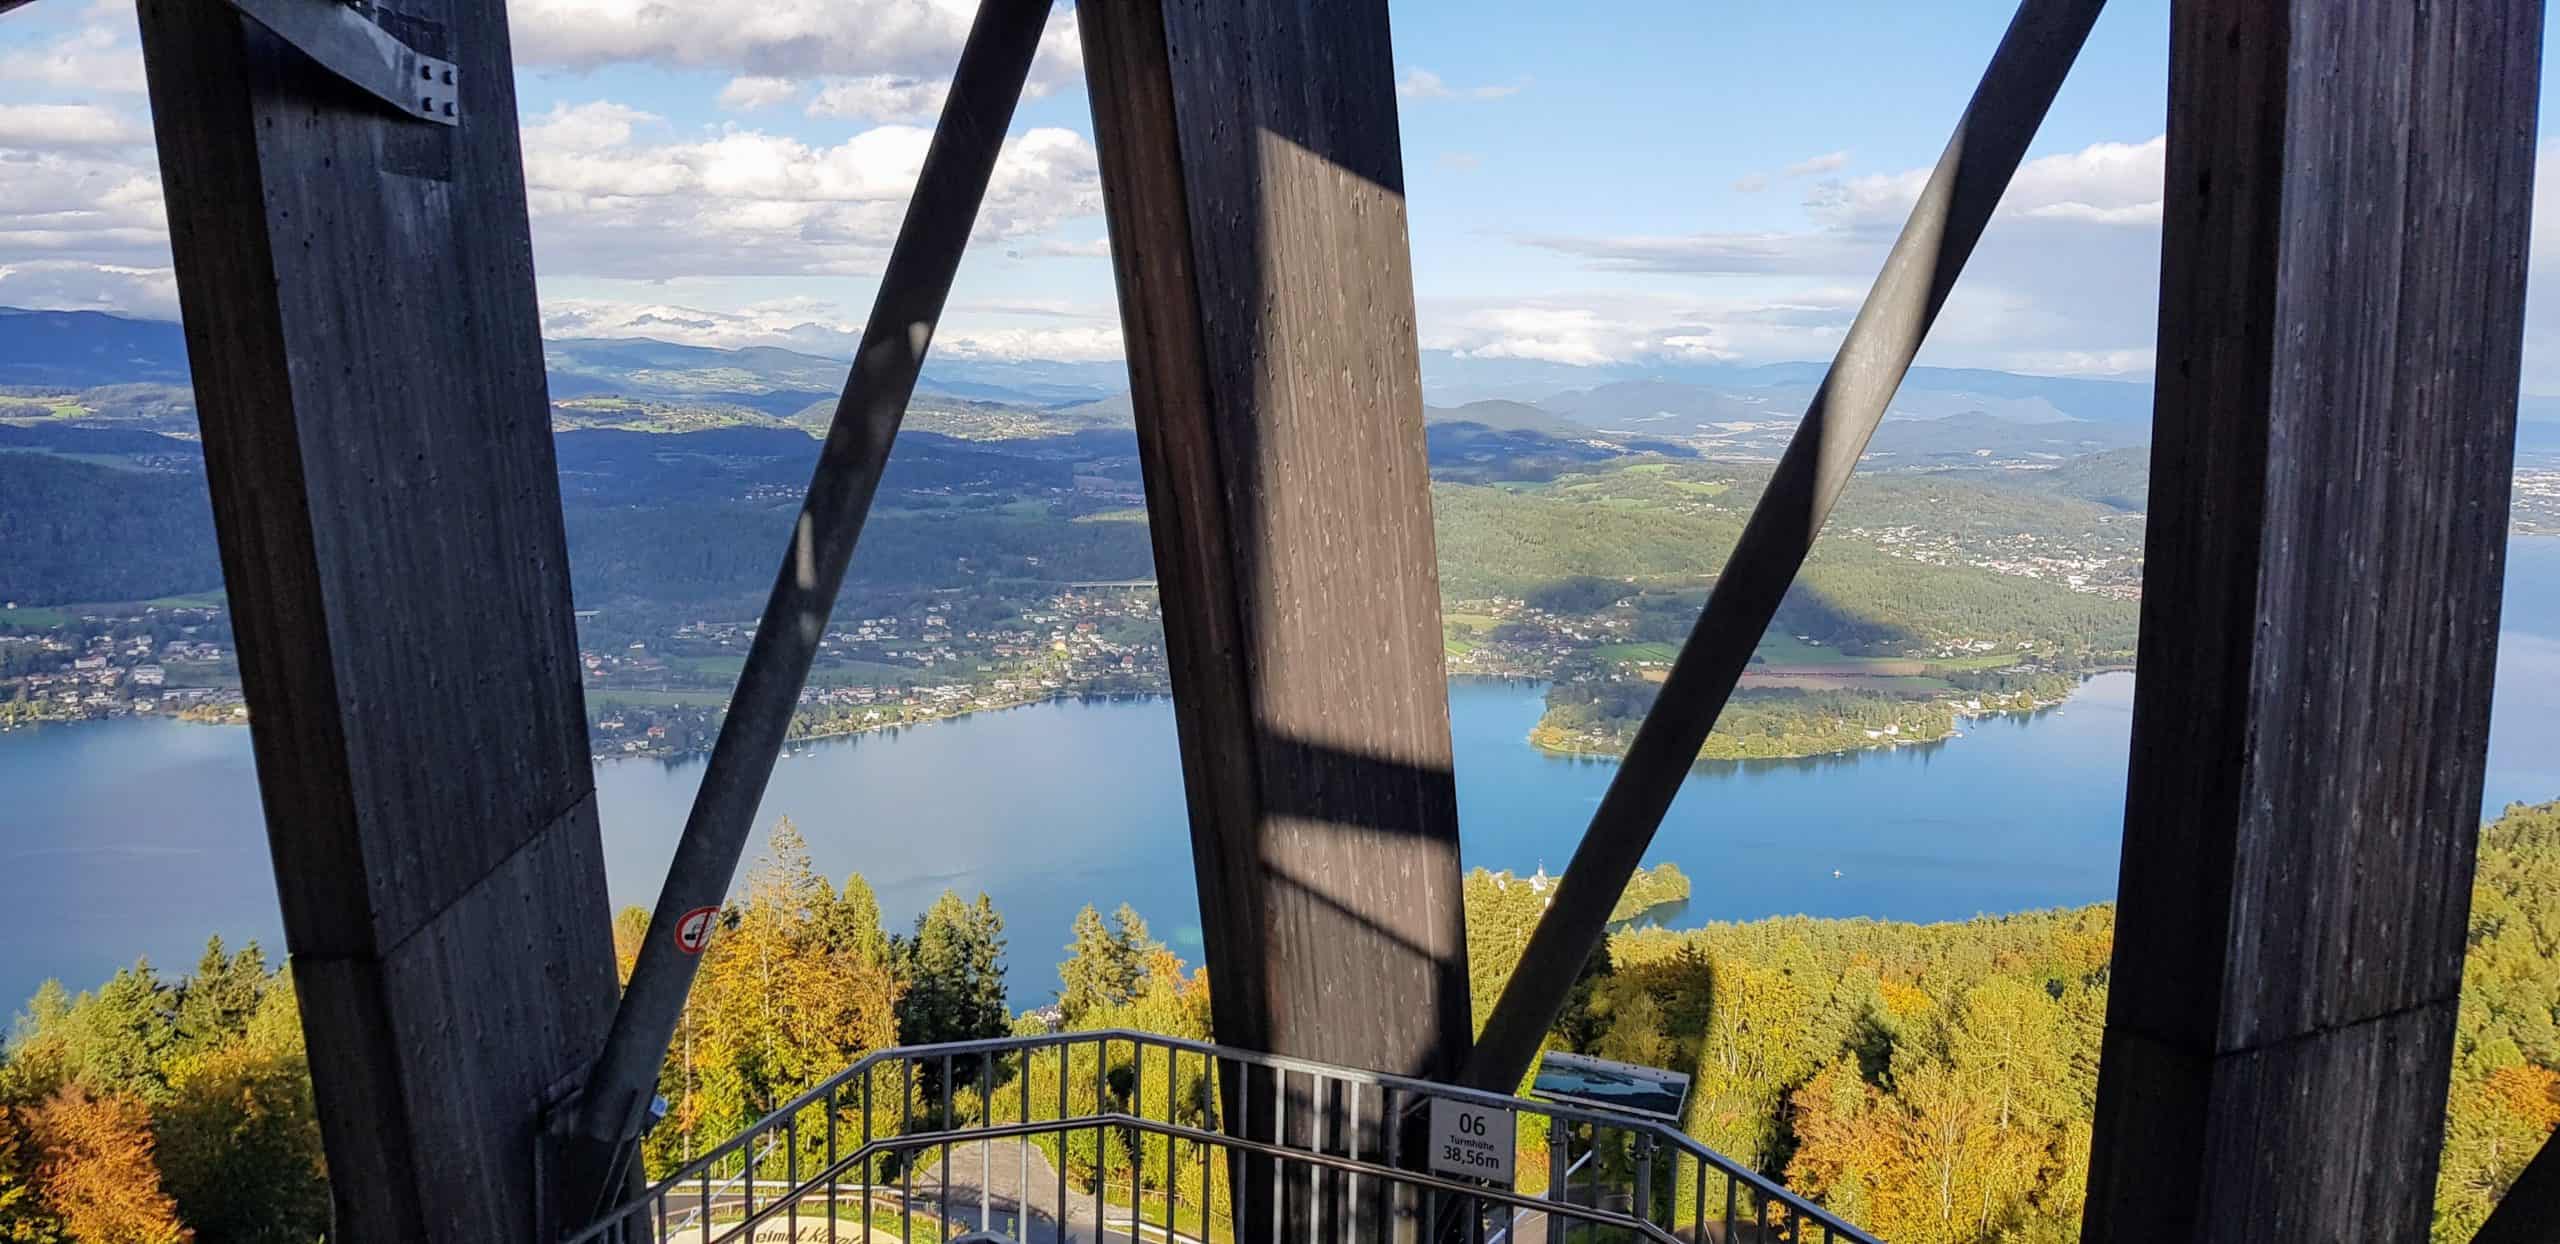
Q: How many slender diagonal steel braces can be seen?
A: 2